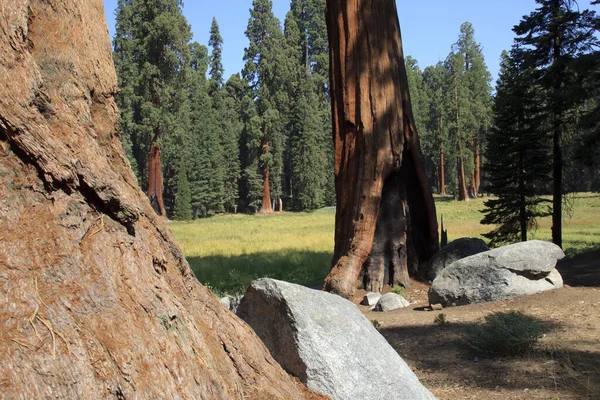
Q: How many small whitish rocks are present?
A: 2